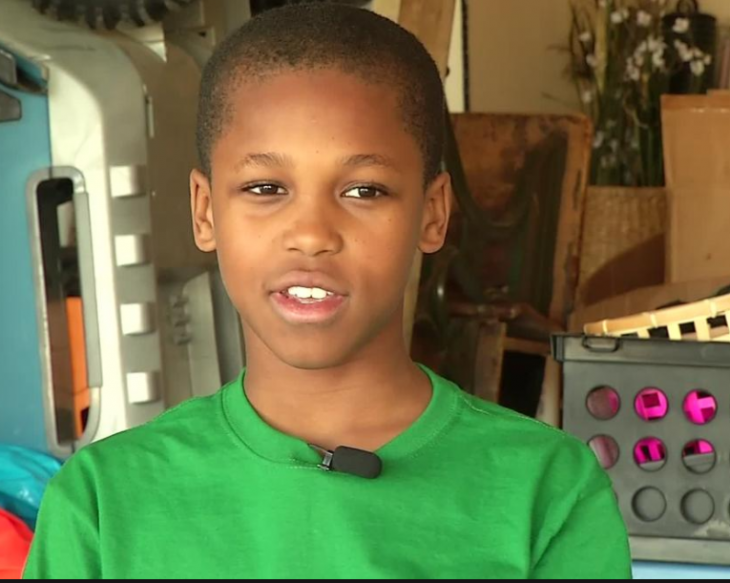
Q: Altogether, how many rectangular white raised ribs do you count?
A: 4